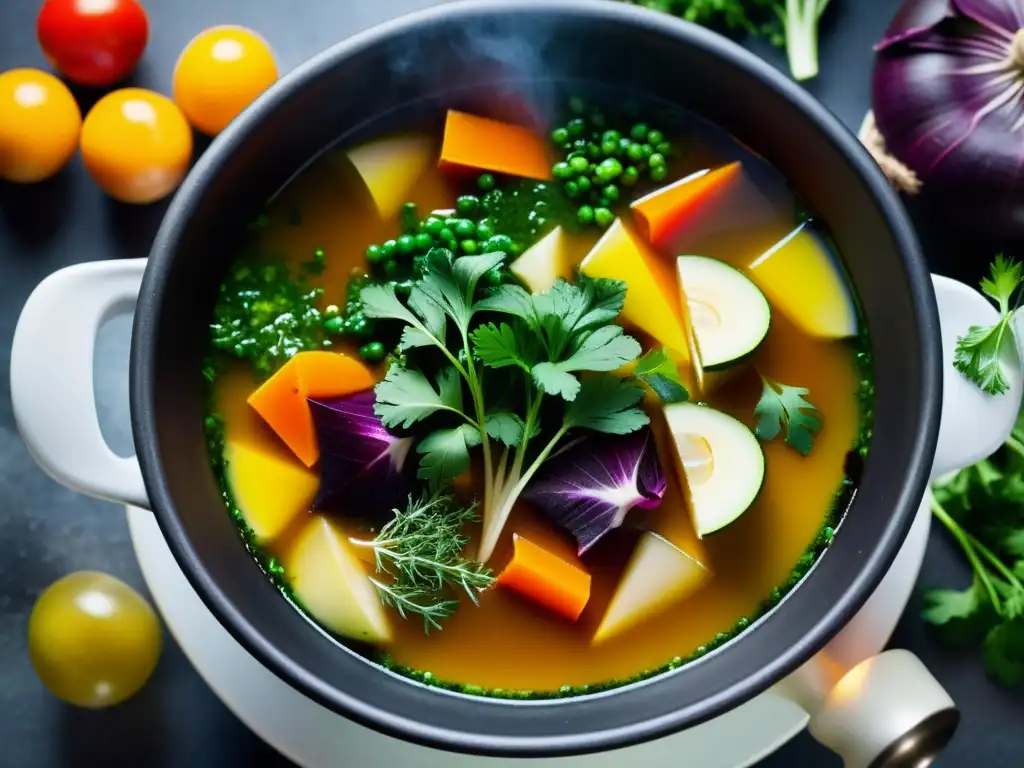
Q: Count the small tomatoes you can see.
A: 5